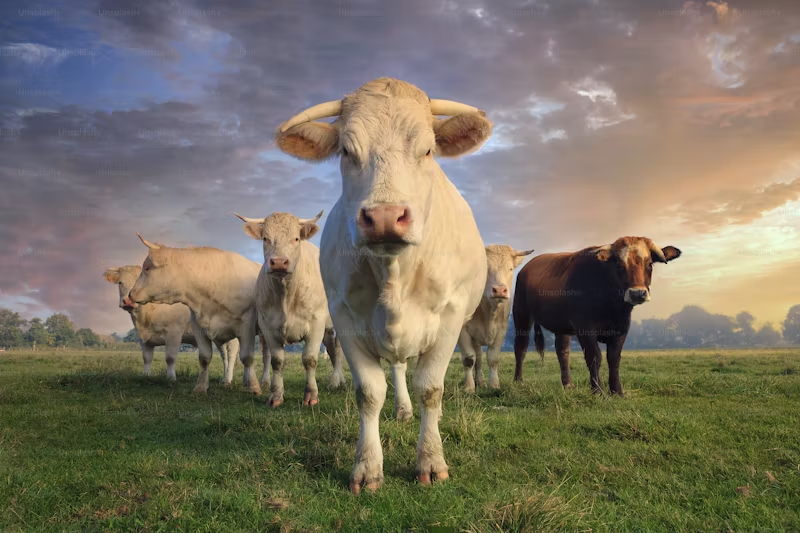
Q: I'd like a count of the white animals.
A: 5